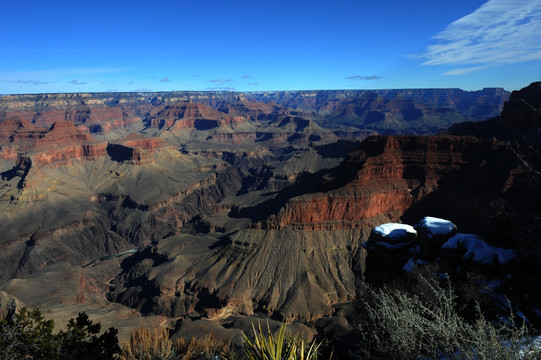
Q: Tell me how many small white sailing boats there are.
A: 0